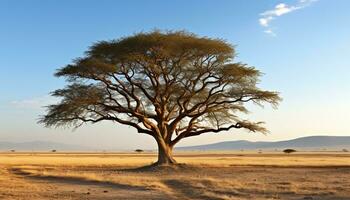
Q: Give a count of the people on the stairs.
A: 0